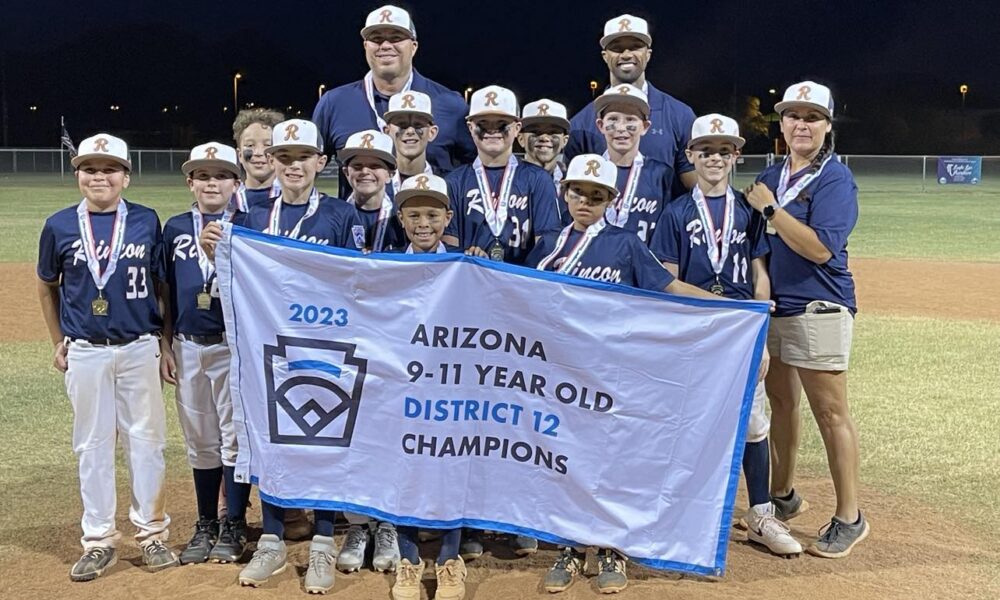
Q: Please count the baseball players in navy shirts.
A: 12